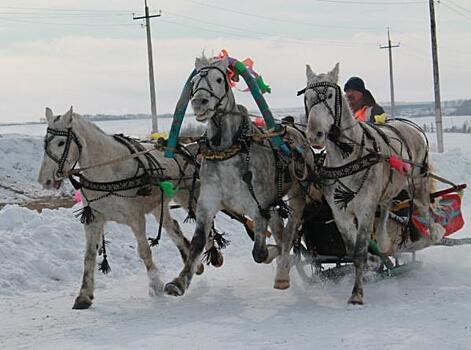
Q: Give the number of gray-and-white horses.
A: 3